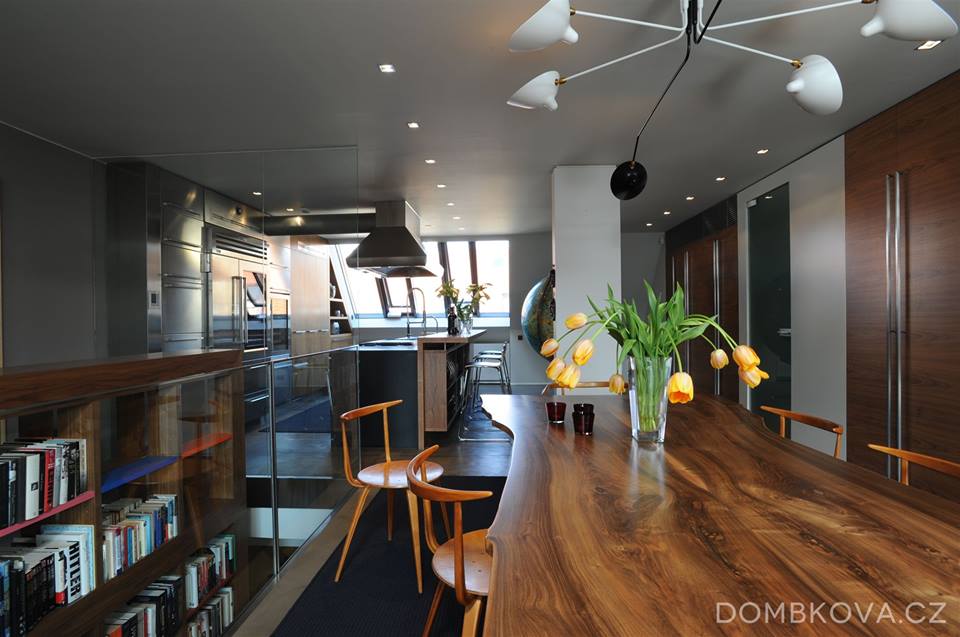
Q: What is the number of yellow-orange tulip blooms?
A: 10